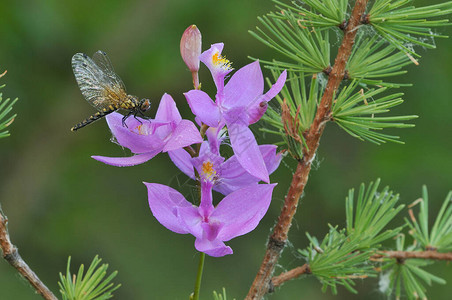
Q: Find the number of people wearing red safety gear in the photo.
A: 0